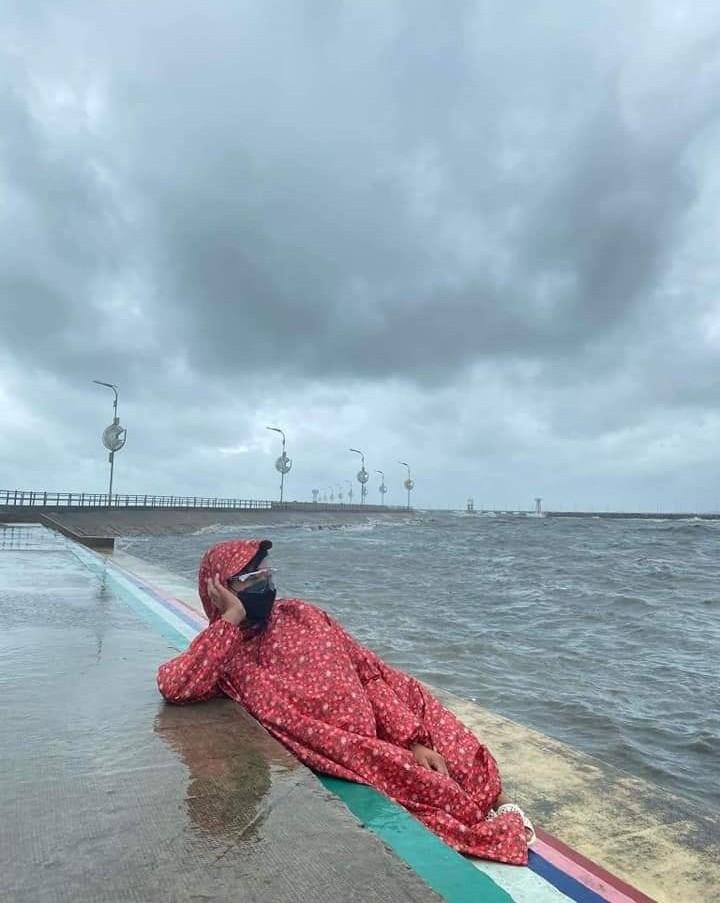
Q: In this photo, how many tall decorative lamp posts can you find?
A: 5